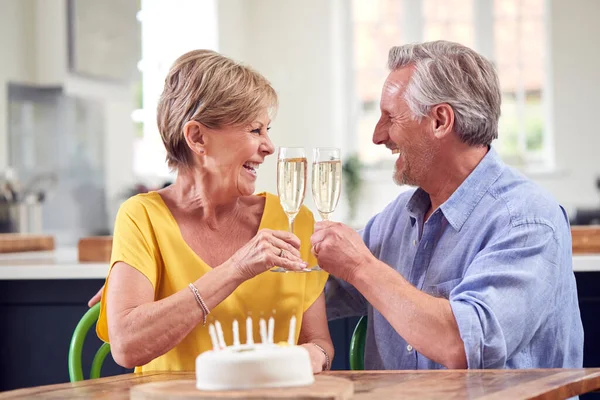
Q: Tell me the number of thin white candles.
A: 7